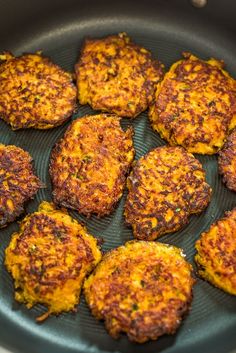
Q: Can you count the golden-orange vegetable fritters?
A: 10